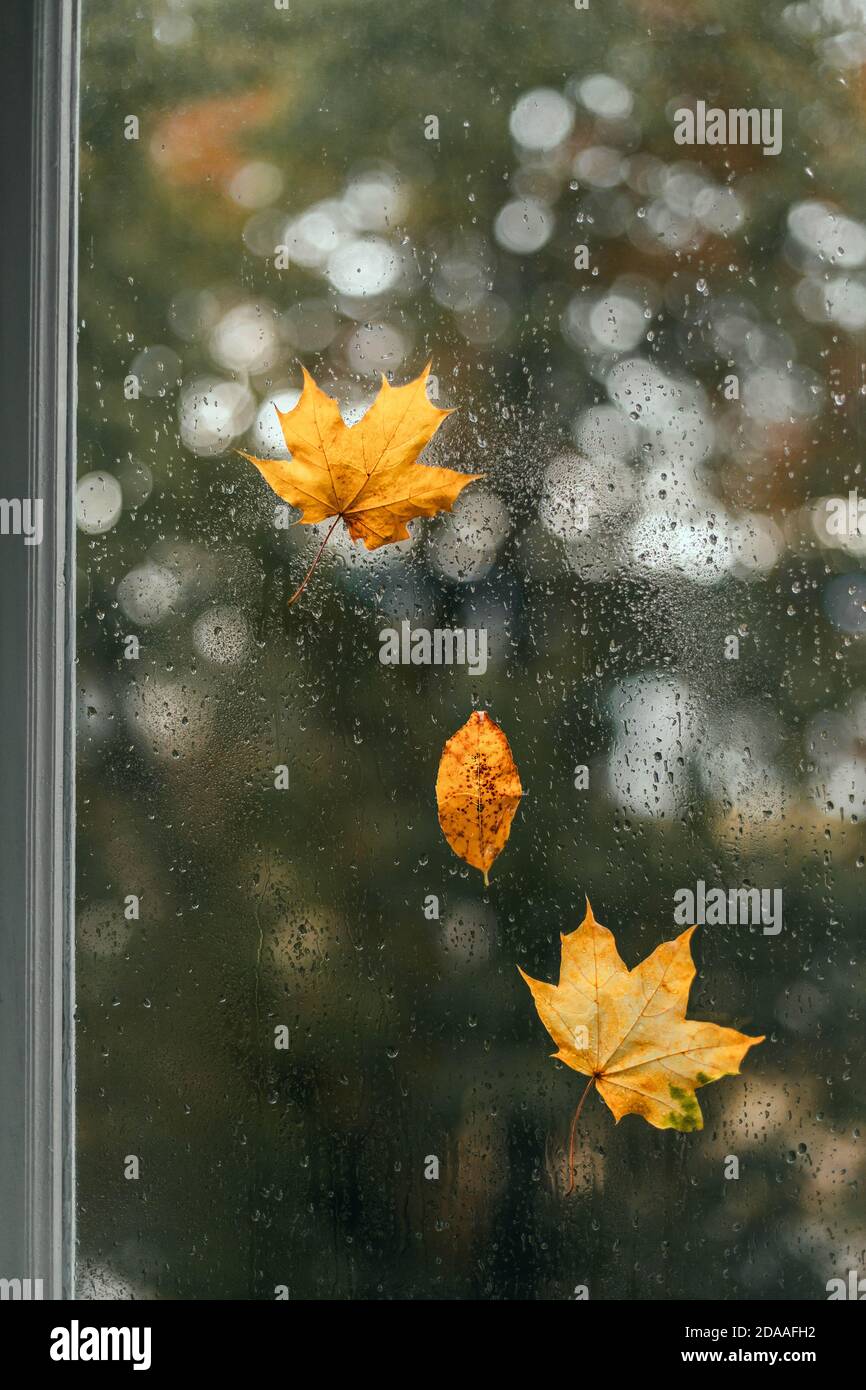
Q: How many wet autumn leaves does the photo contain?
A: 3